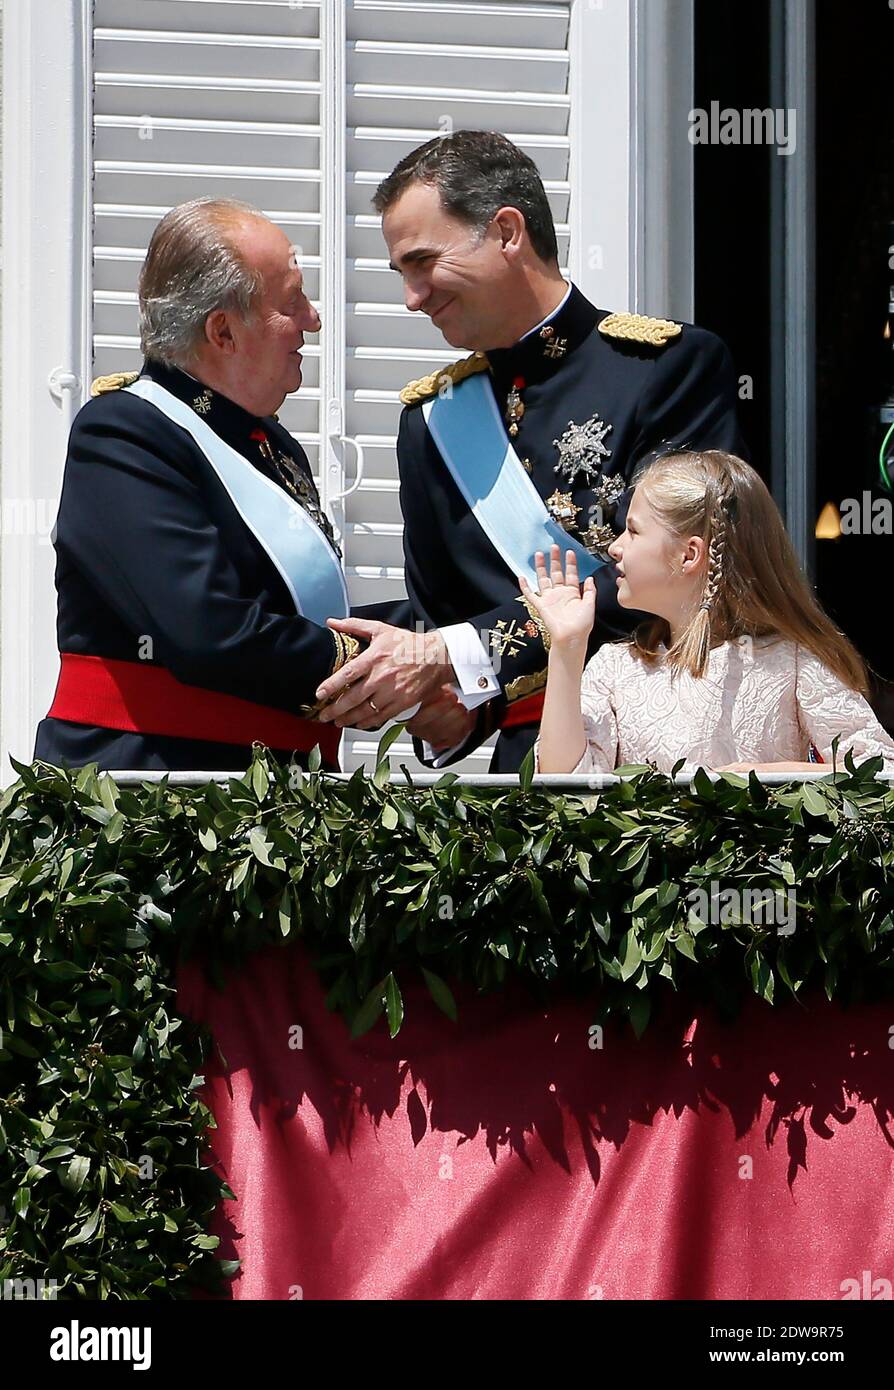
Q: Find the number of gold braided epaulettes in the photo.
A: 3